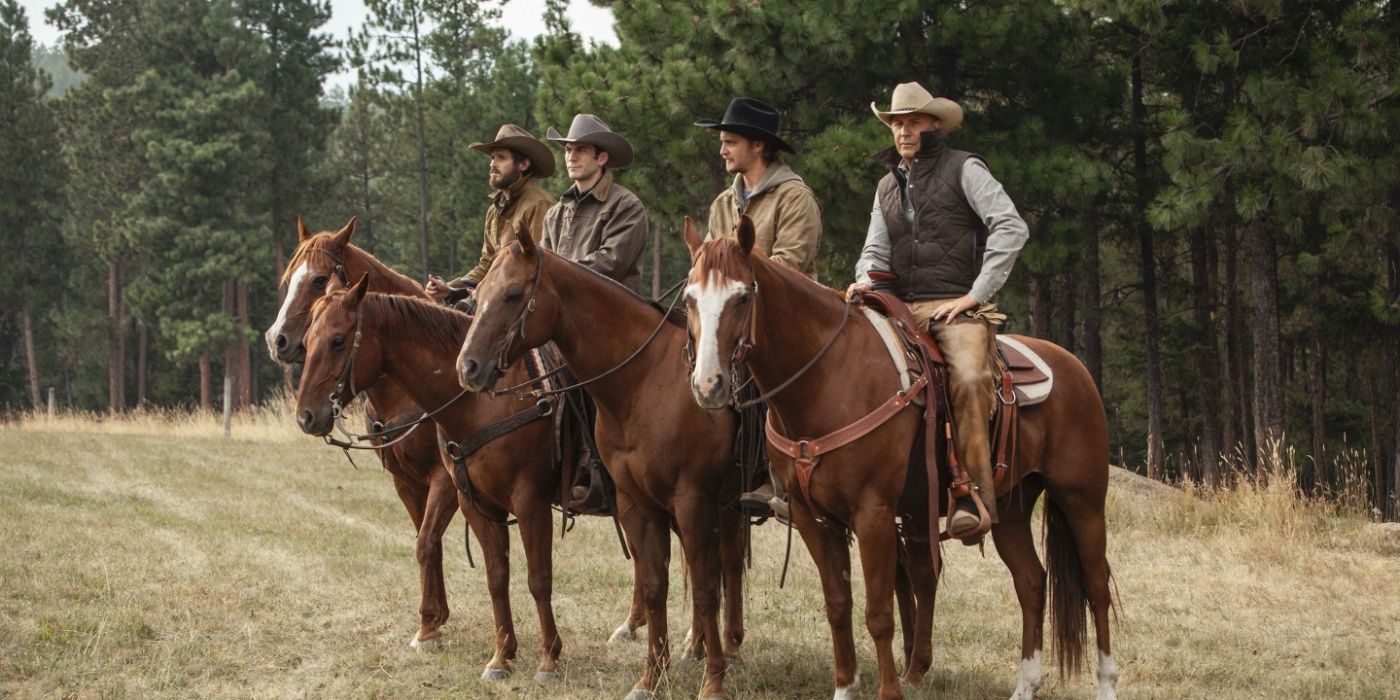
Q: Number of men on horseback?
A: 4